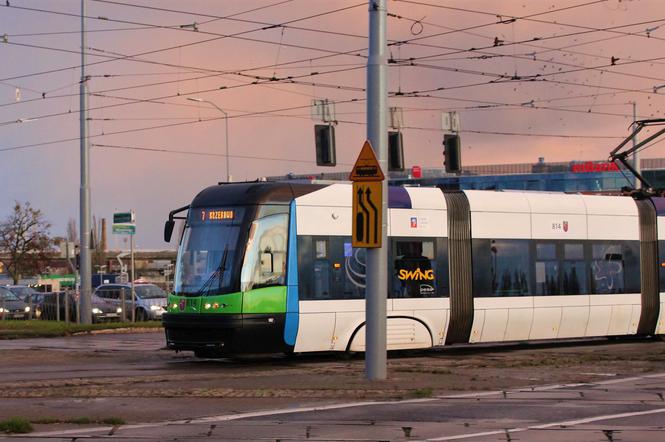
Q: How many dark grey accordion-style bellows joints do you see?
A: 2